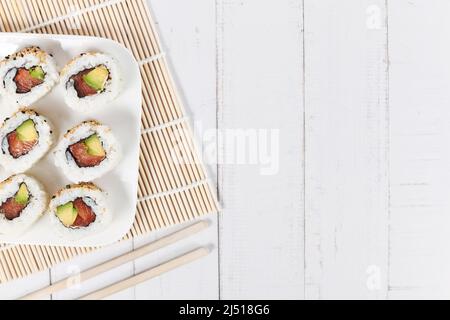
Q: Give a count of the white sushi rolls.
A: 6